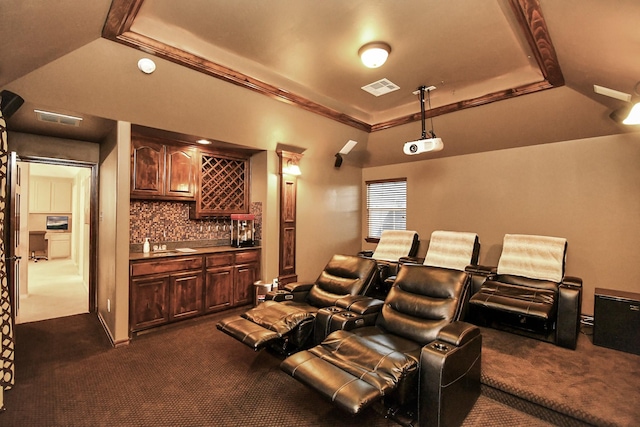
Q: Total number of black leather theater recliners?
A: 5